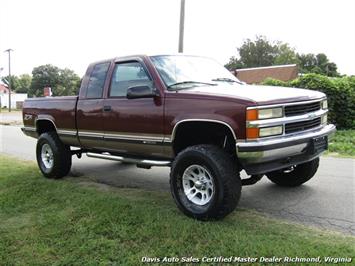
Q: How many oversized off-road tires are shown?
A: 3